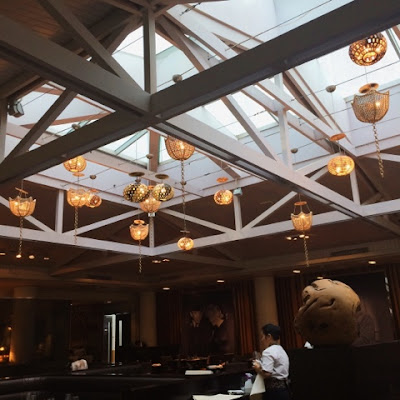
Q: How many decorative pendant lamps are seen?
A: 15